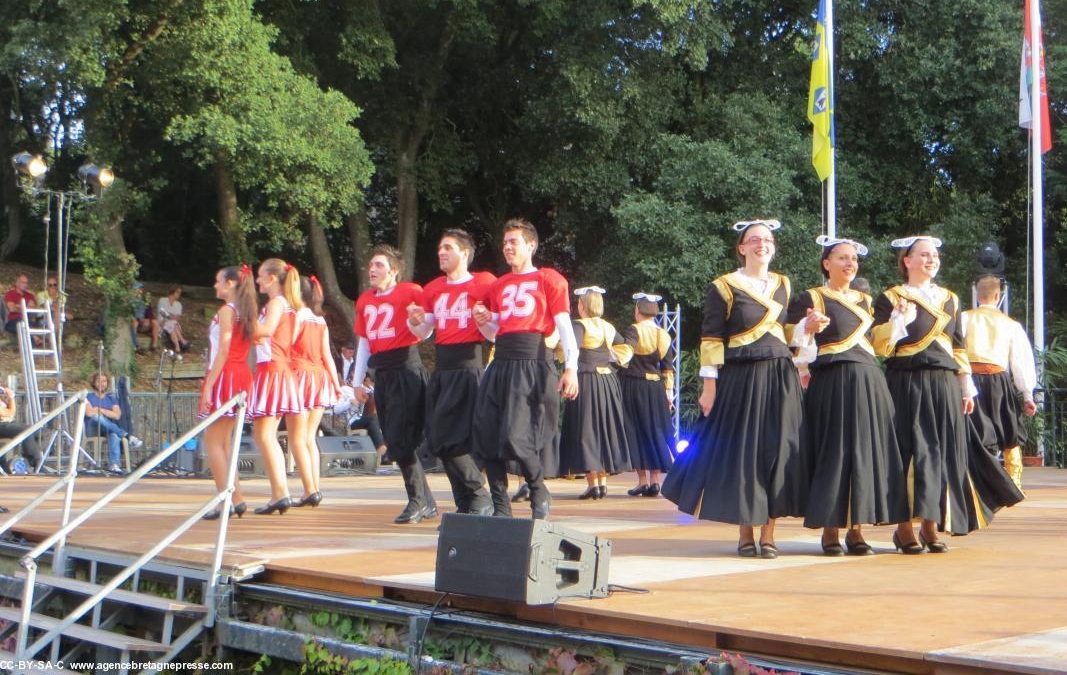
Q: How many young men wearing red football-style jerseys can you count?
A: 3